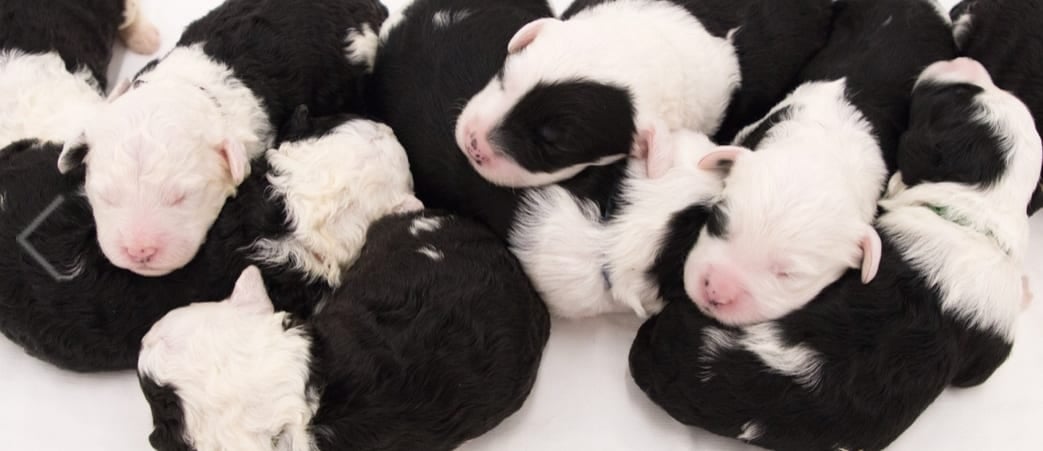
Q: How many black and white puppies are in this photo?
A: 9